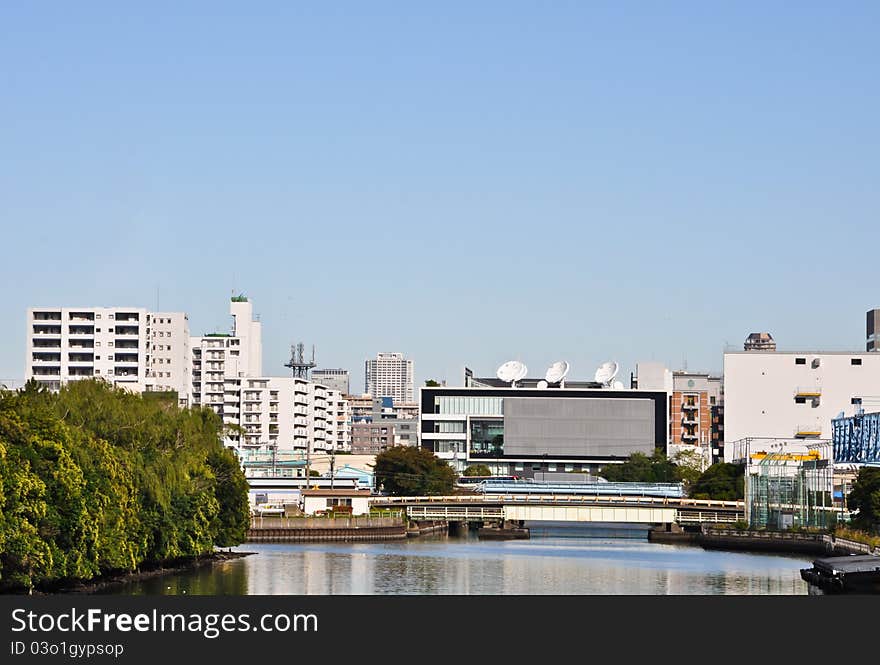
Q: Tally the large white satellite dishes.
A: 3